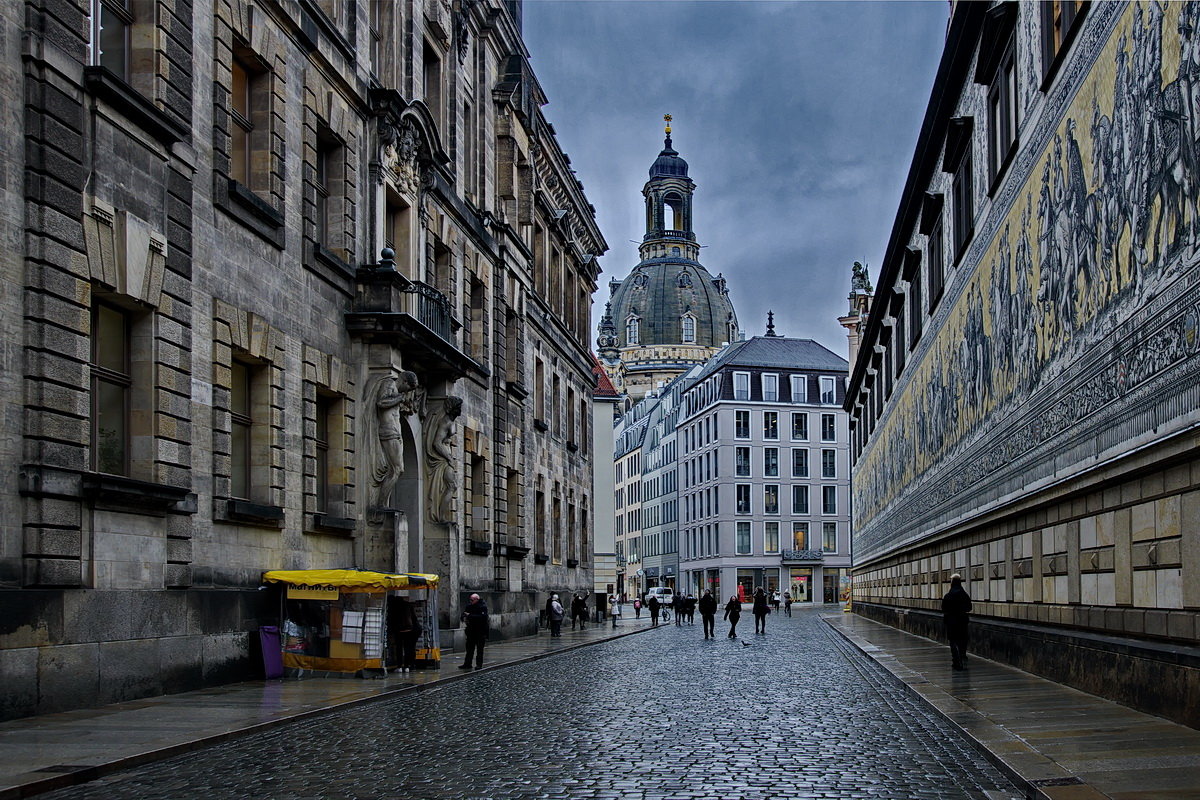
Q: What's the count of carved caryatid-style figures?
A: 2